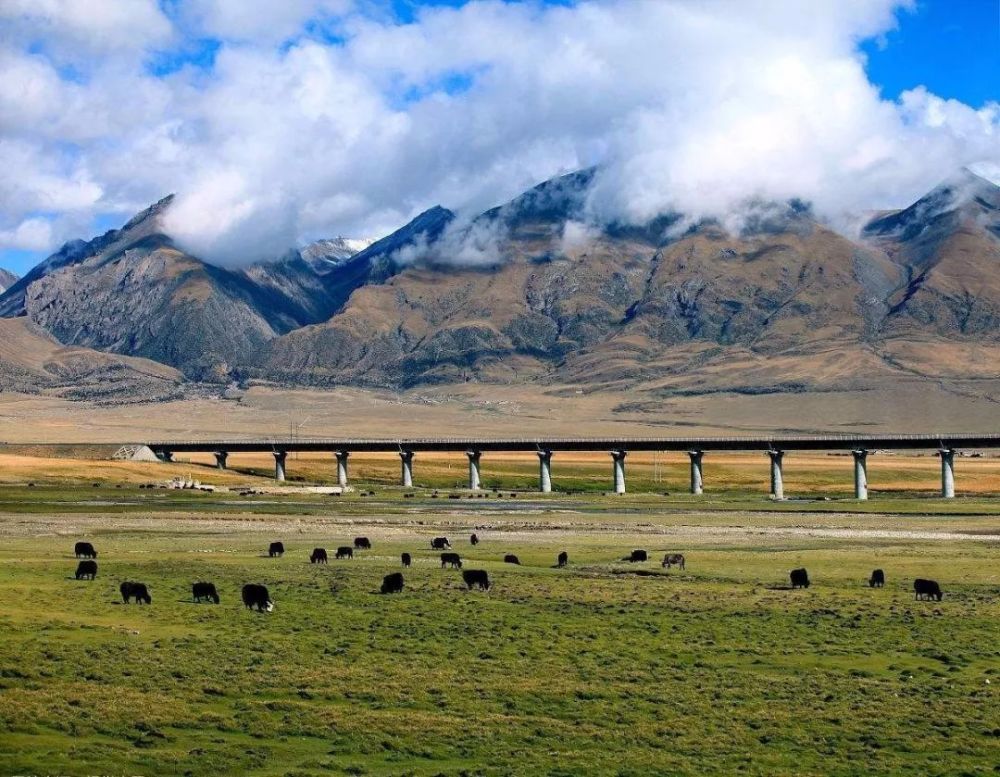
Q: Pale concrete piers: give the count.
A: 11